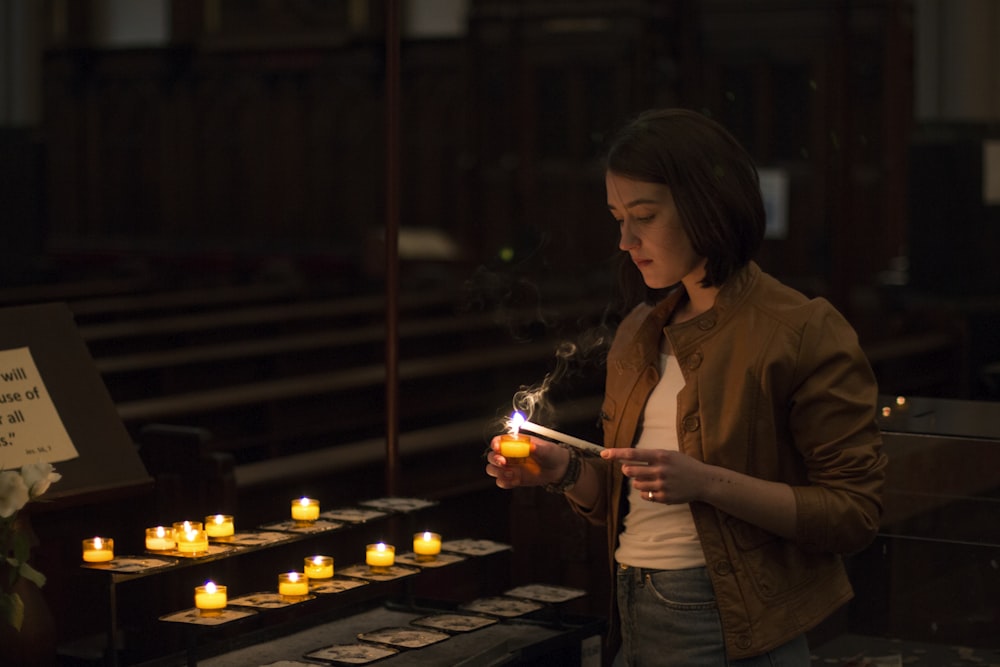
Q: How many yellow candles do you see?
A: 12